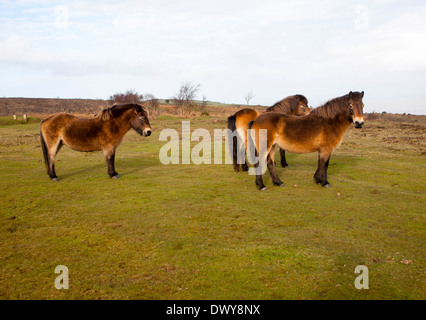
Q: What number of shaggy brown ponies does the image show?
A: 3